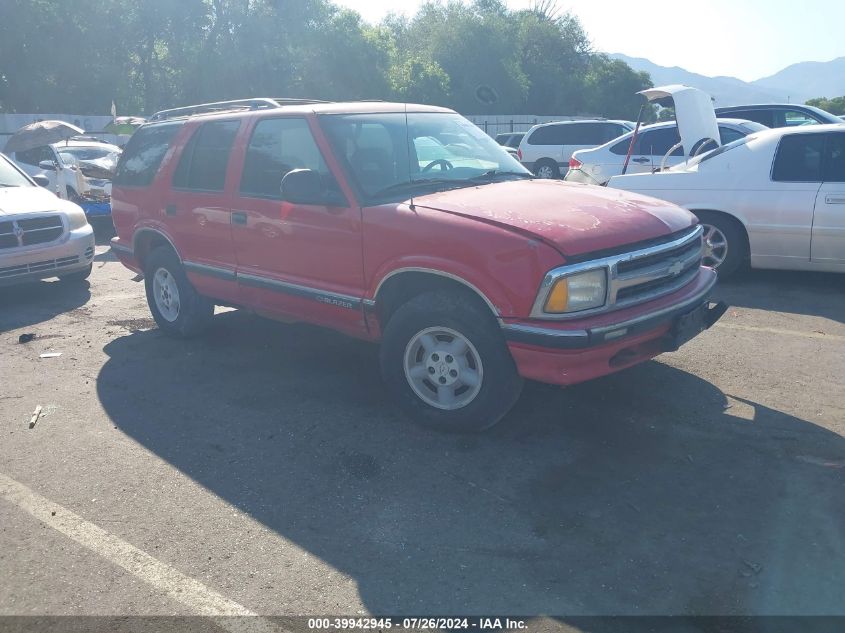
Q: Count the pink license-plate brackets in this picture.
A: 0